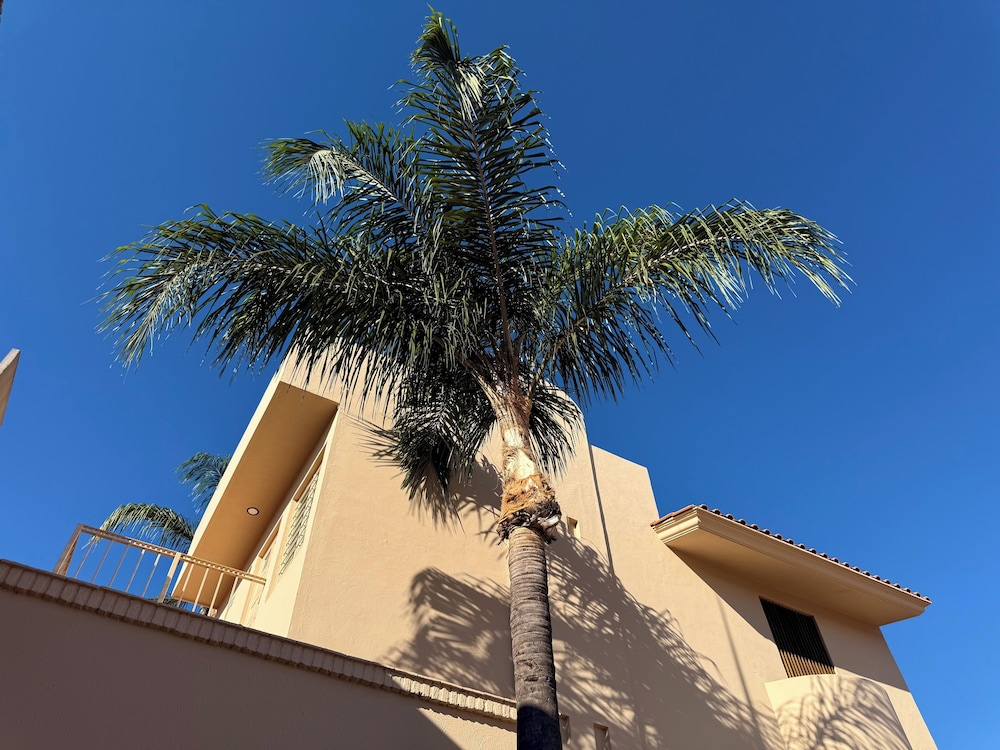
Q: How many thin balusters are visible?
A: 9